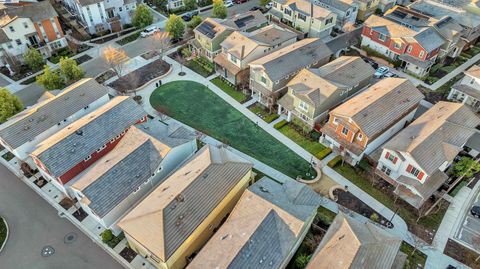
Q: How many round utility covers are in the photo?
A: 2